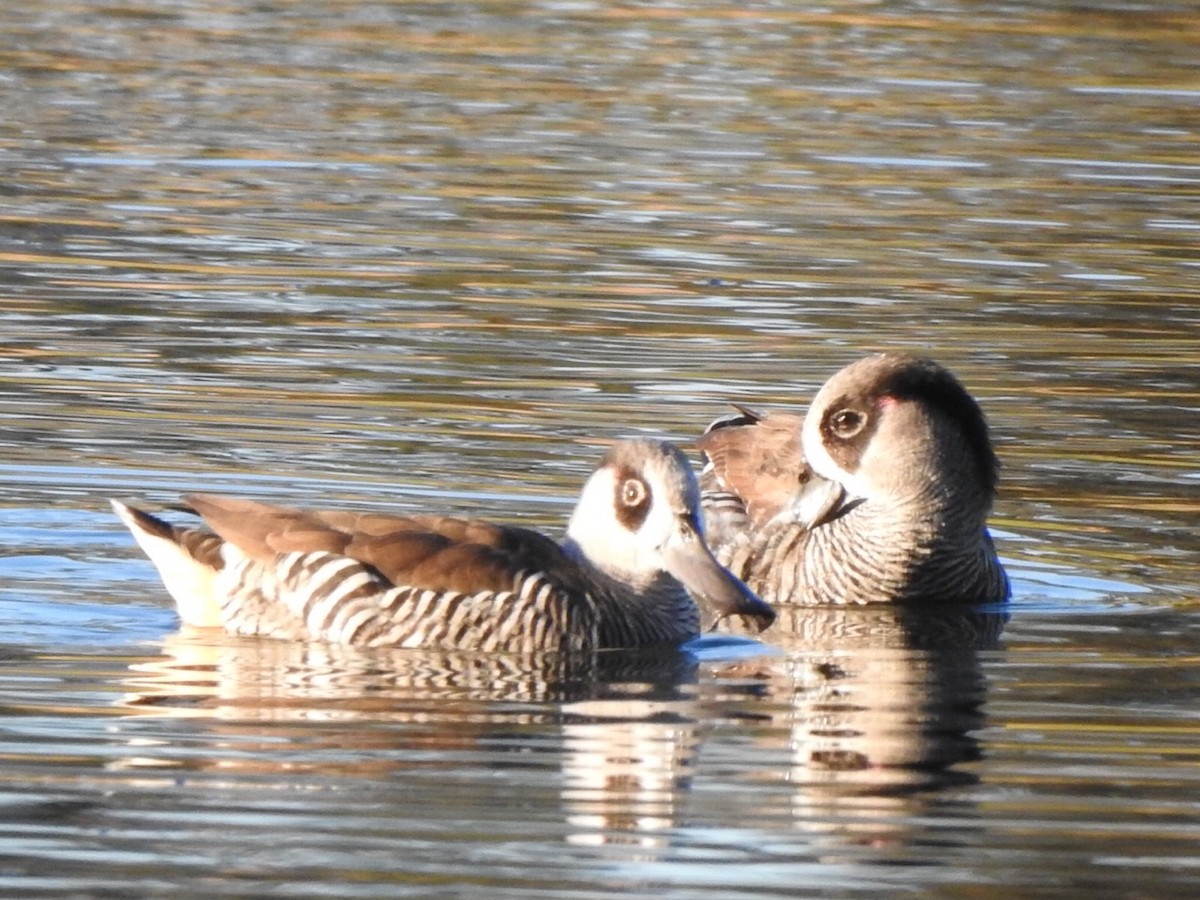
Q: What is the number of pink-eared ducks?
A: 2